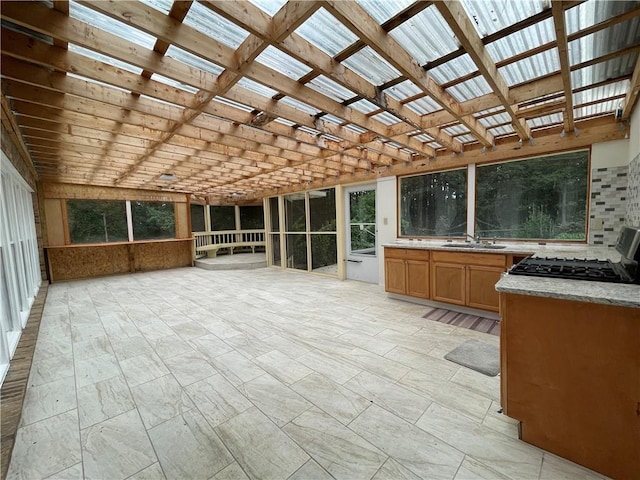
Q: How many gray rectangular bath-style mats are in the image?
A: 1